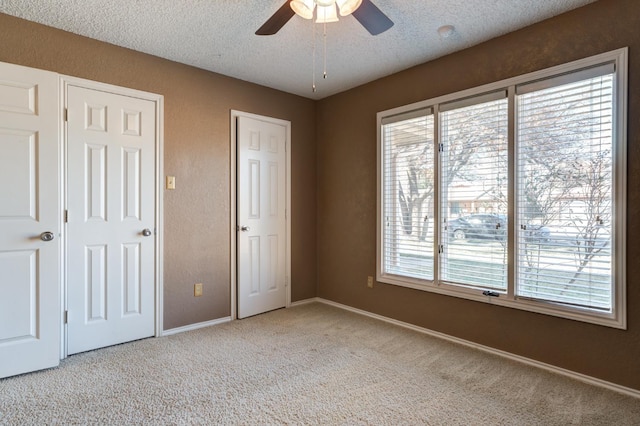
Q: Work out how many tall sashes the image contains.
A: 3